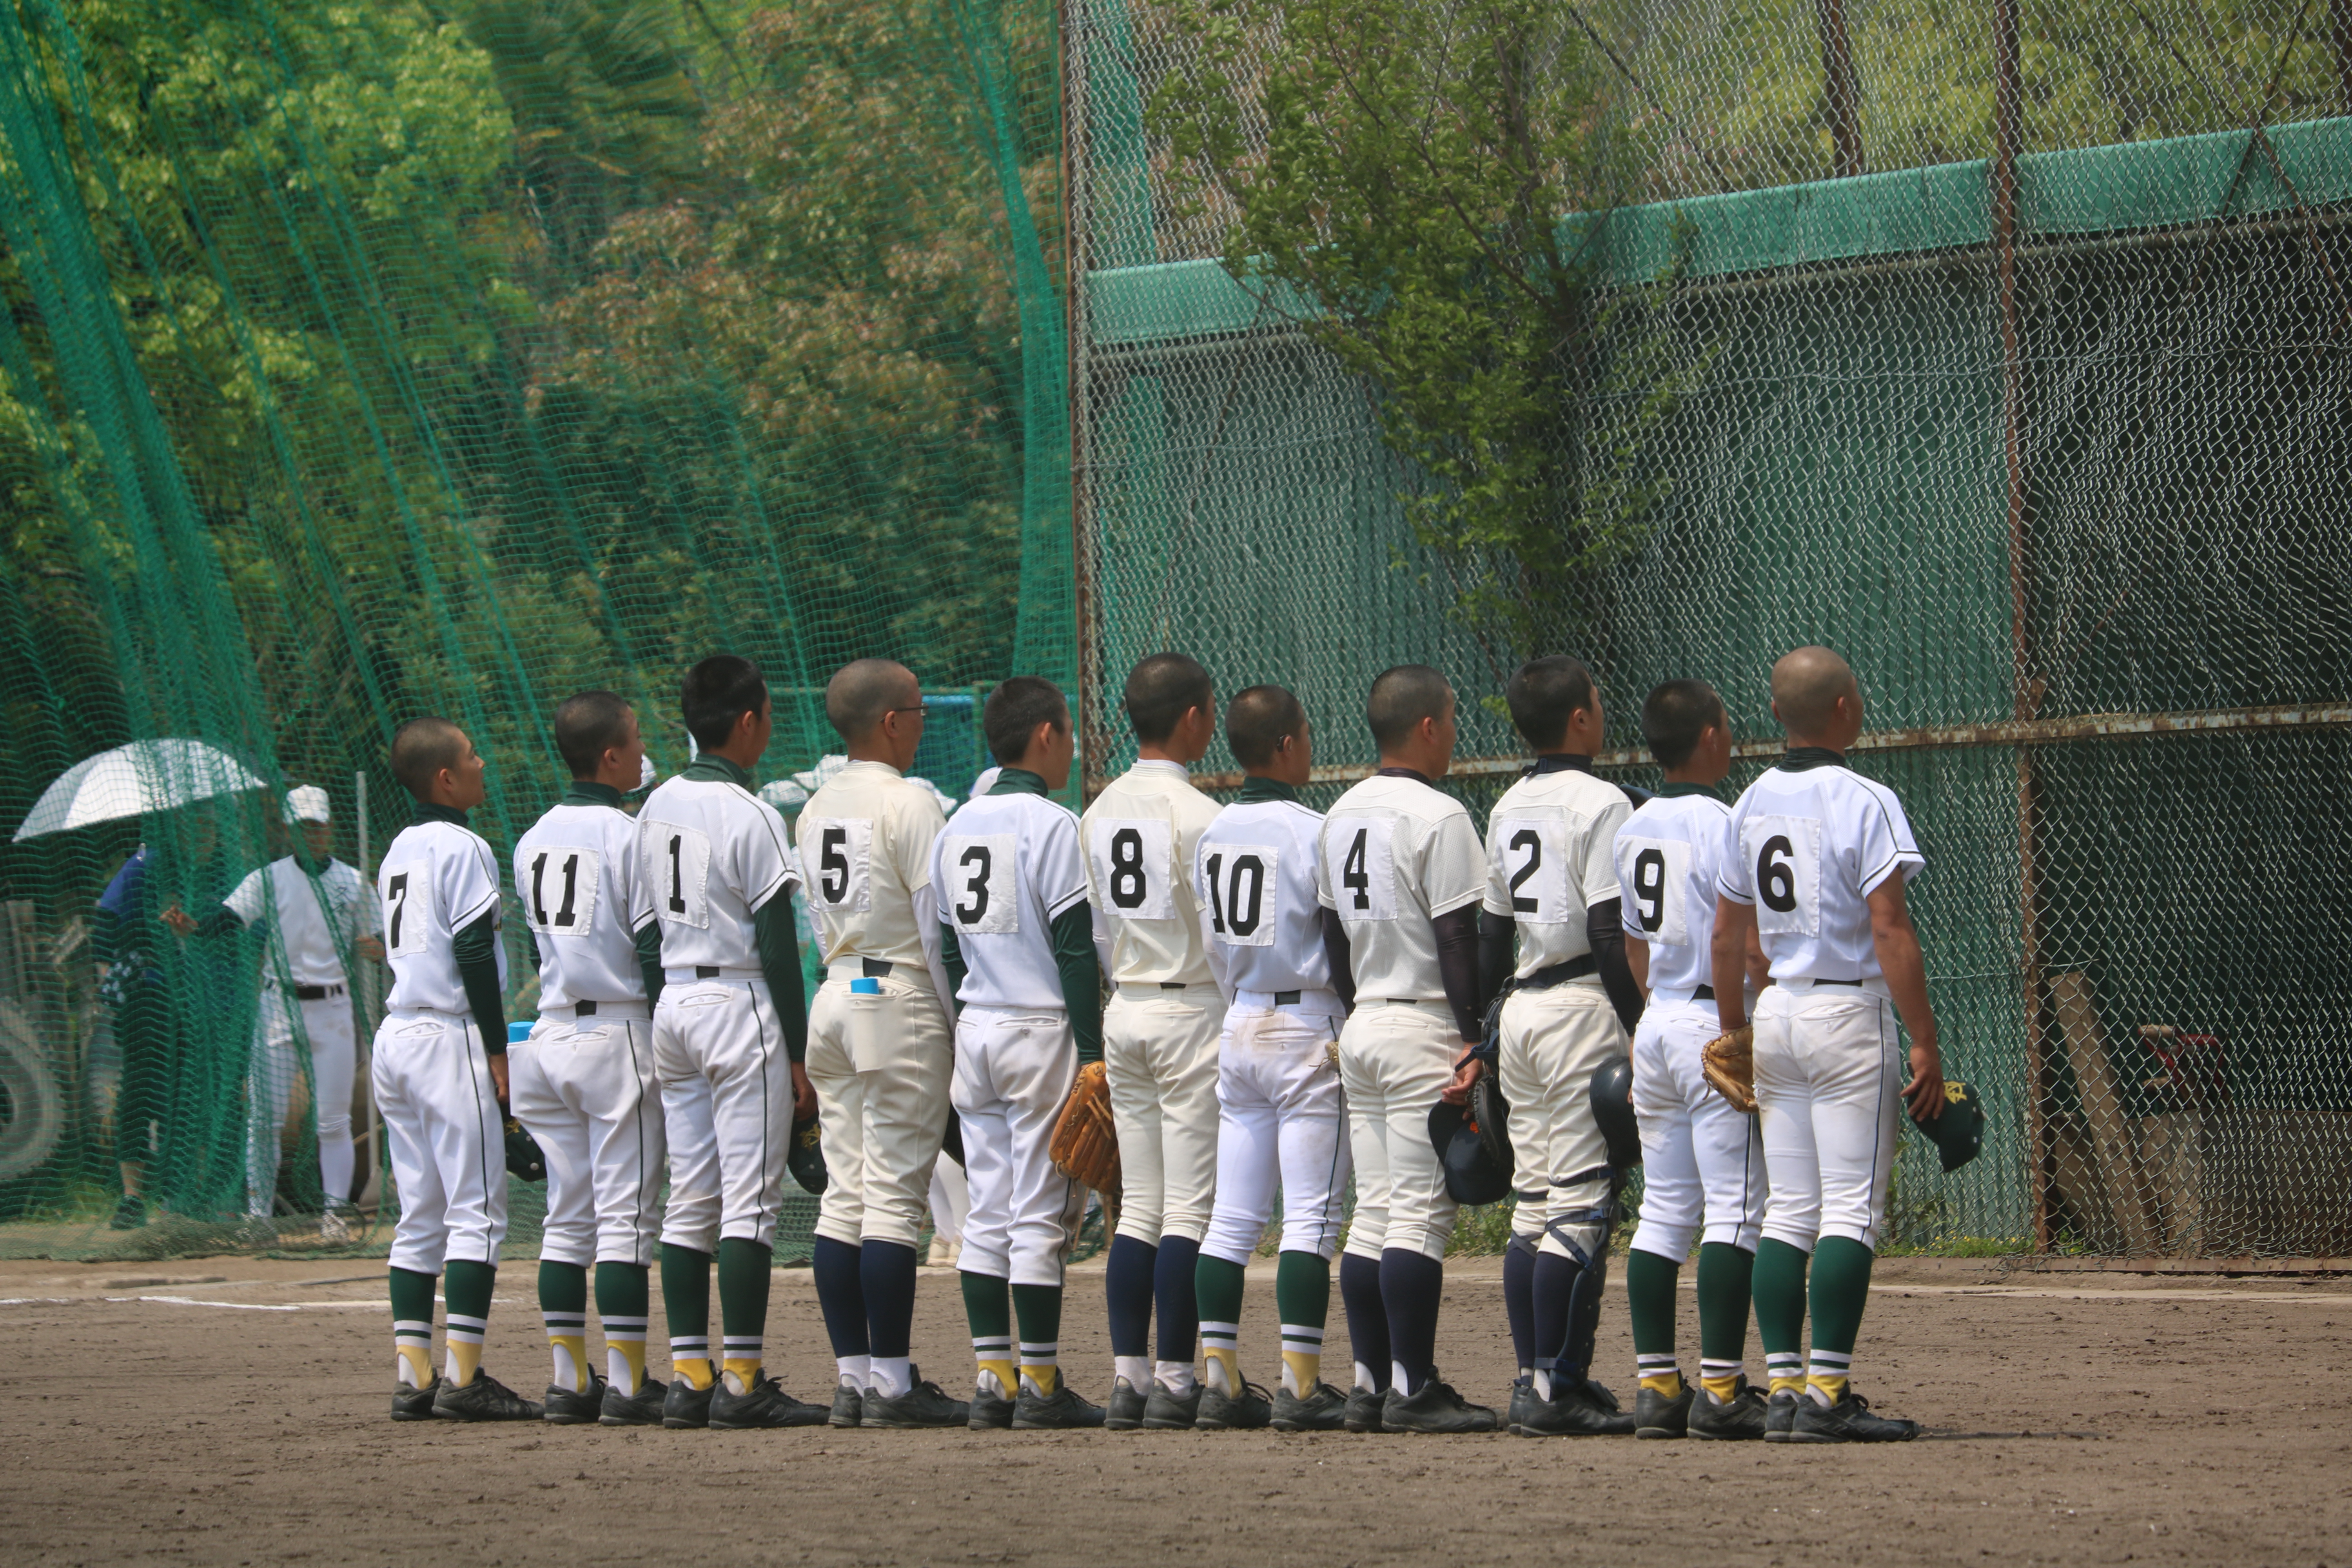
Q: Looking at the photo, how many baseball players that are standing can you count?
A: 11